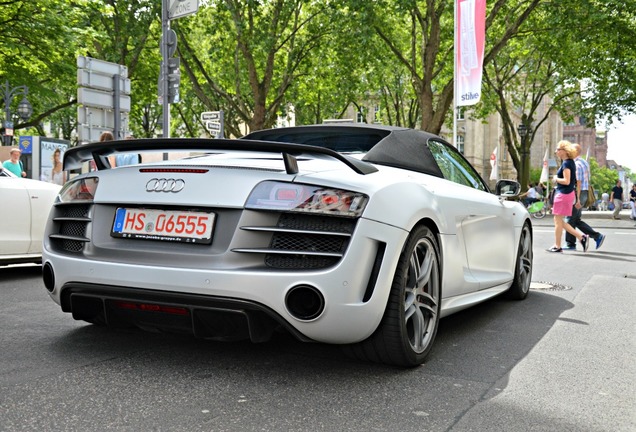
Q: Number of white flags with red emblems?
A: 2